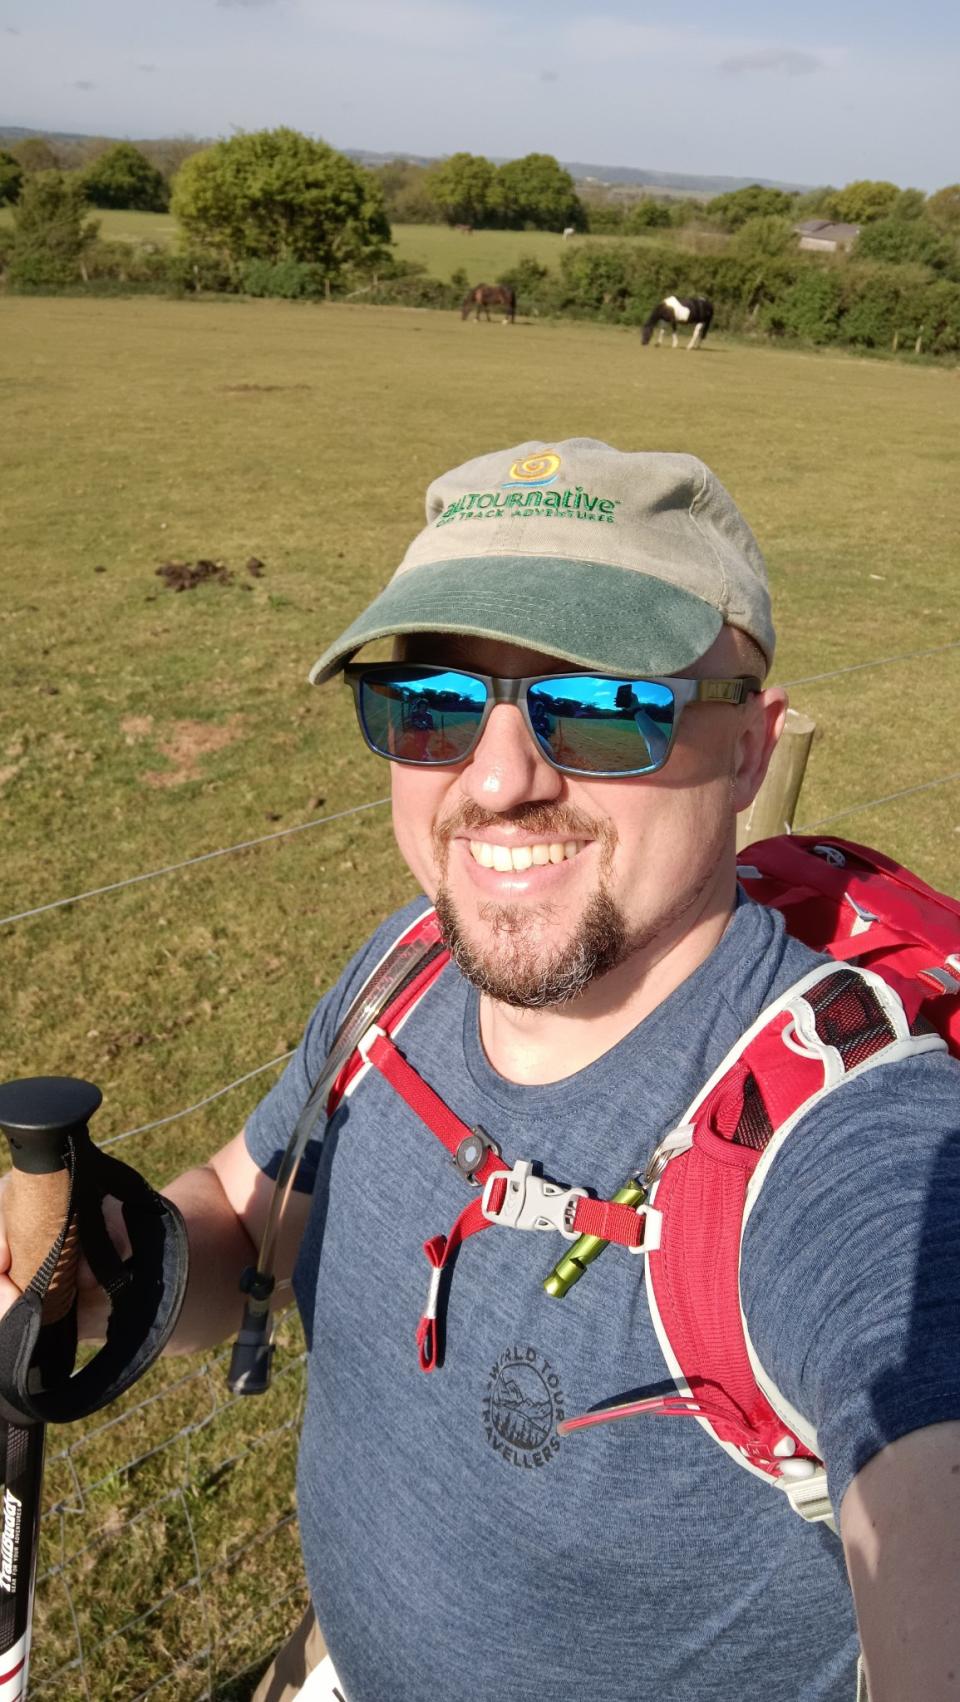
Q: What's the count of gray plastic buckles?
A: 1